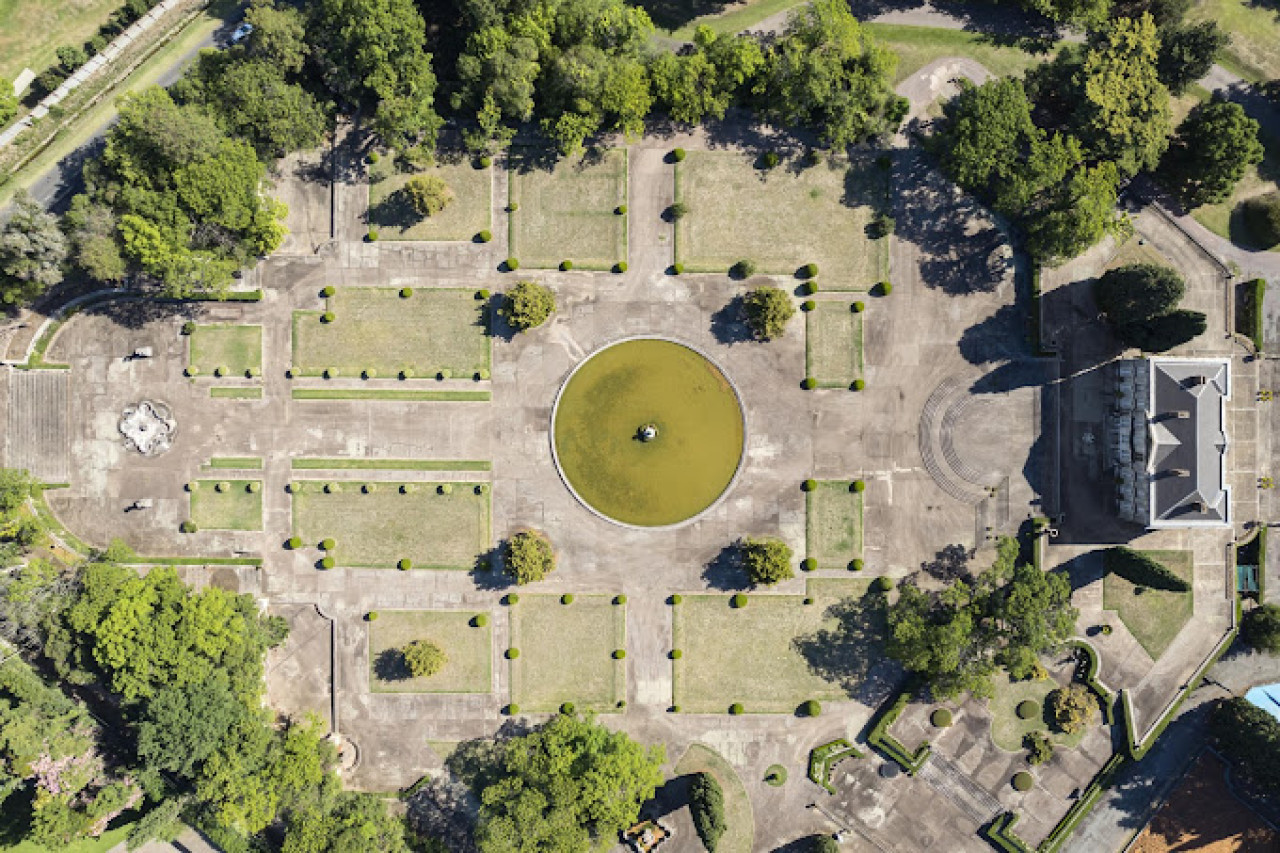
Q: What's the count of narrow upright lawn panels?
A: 2